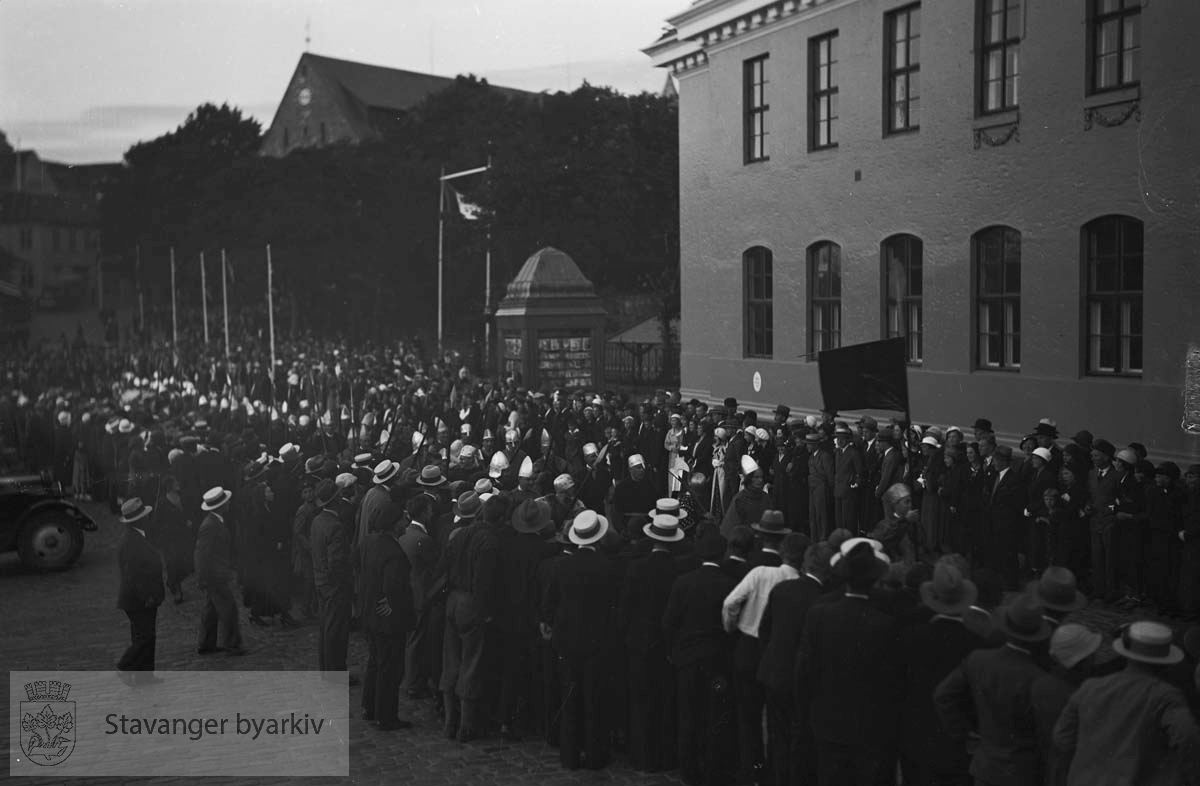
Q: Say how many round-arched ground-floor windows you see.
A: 5